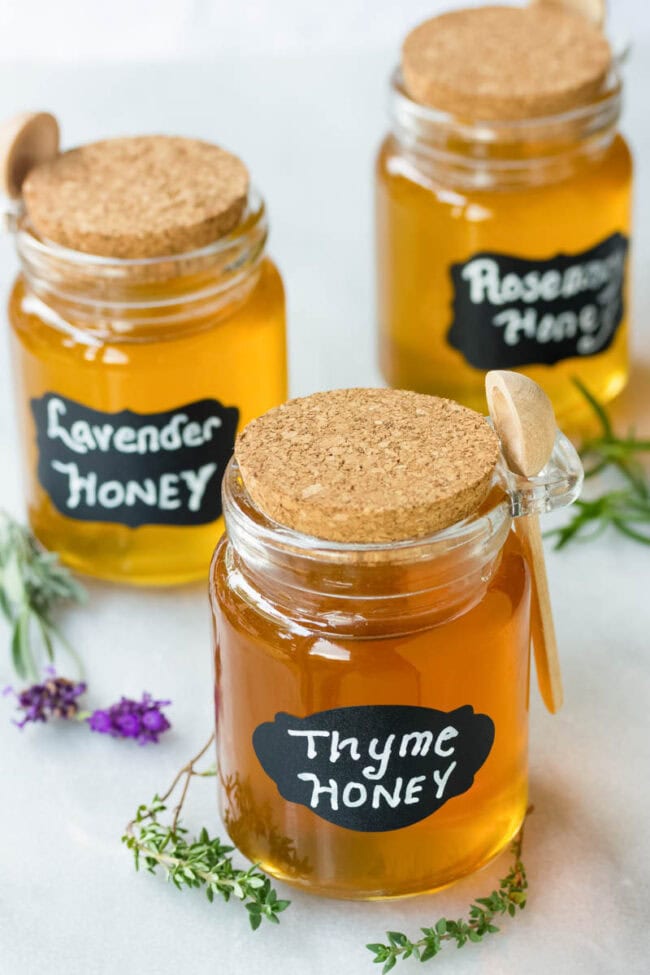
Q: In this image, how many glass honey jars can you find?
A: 3